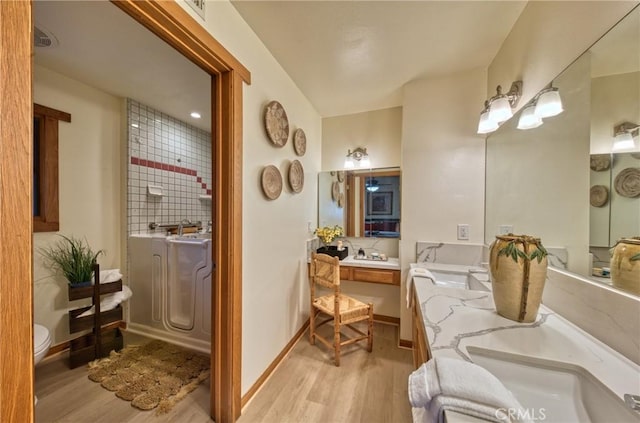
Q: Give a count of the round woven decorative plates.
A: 4